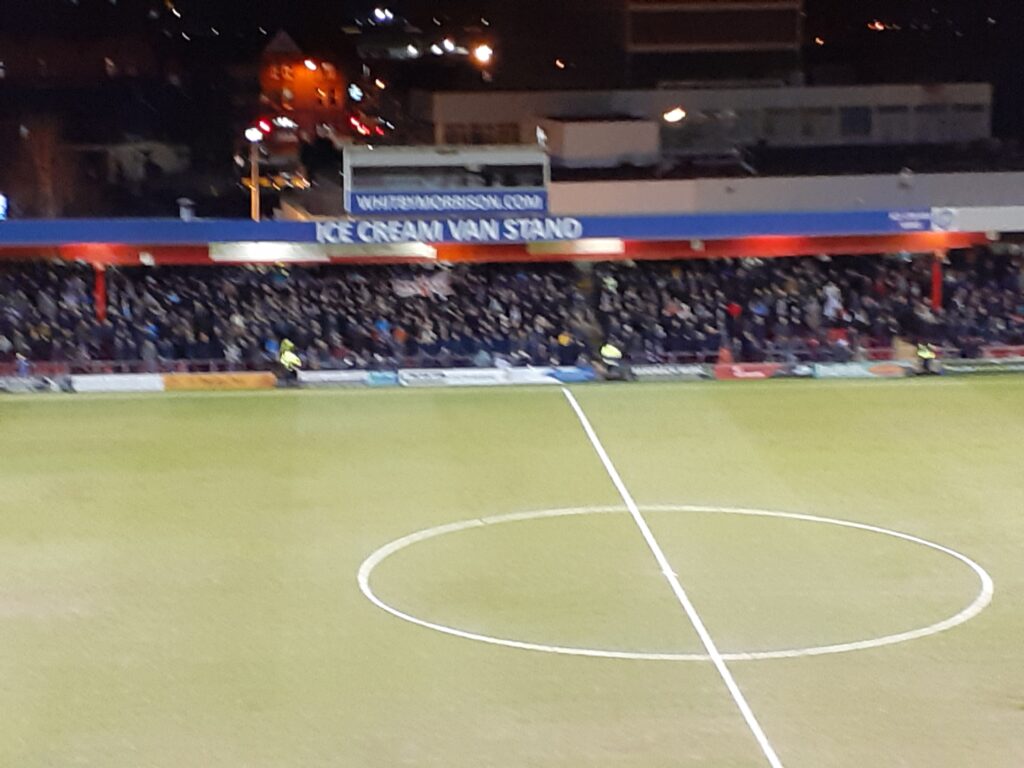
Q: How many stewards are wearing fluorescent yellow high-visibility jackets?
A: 3